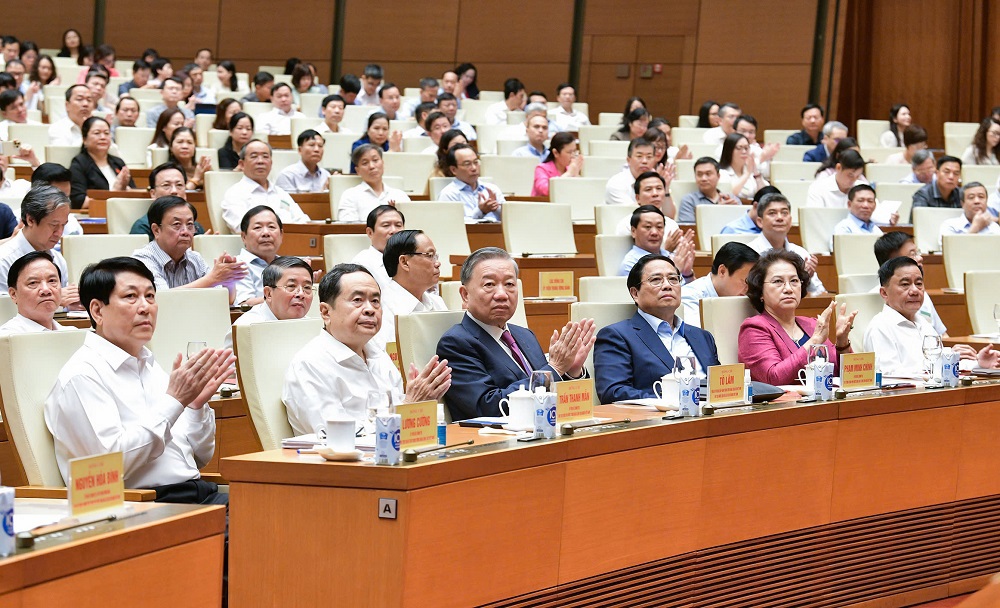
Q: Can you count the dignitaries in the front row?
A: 6